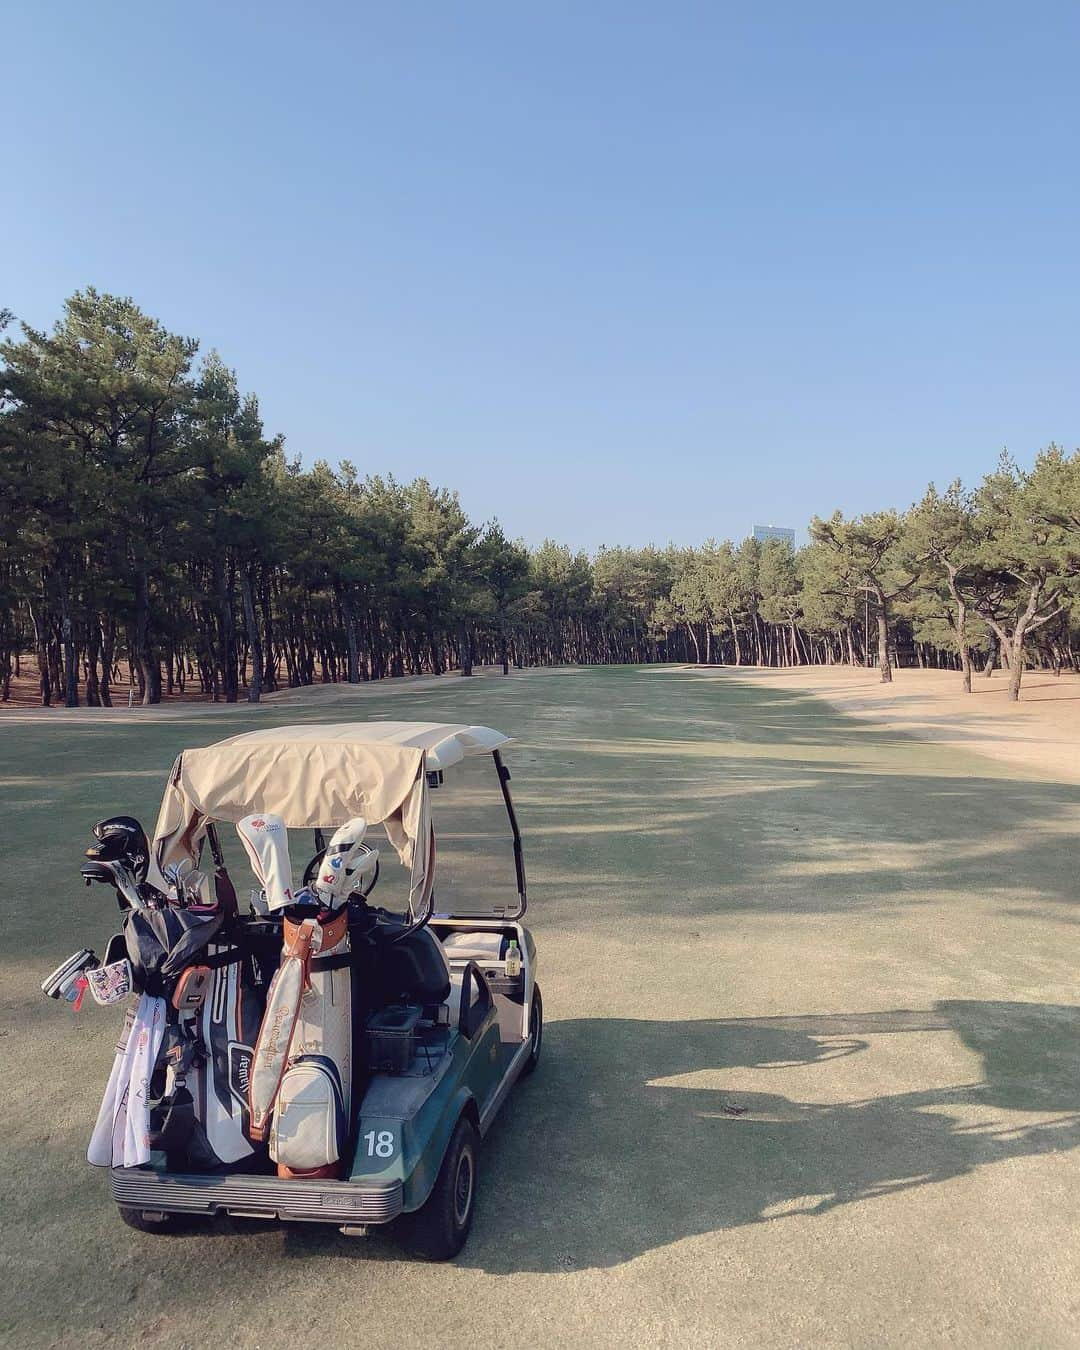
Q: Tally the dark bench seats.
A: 1